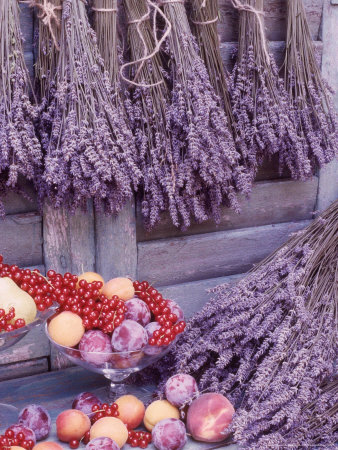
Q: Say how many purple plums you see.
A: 11